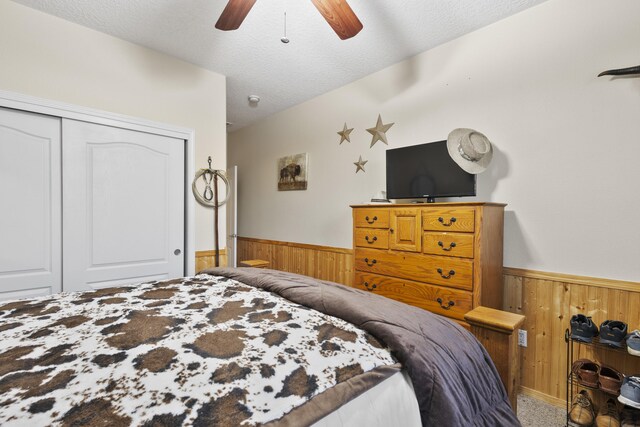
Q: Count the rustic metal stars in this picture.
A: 3